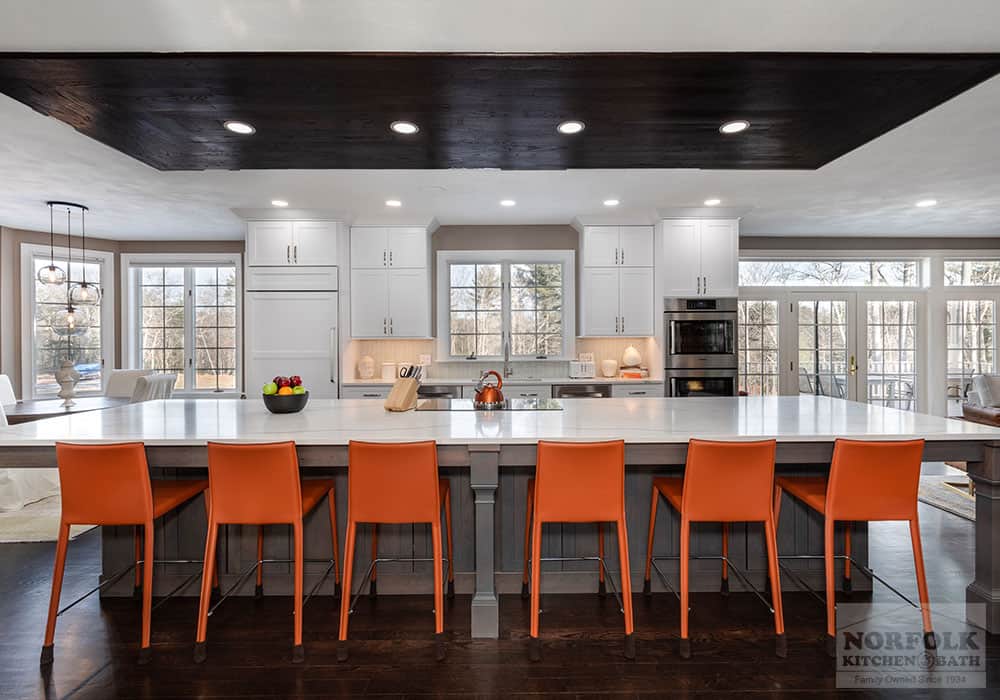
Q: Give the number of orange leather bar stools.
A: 6